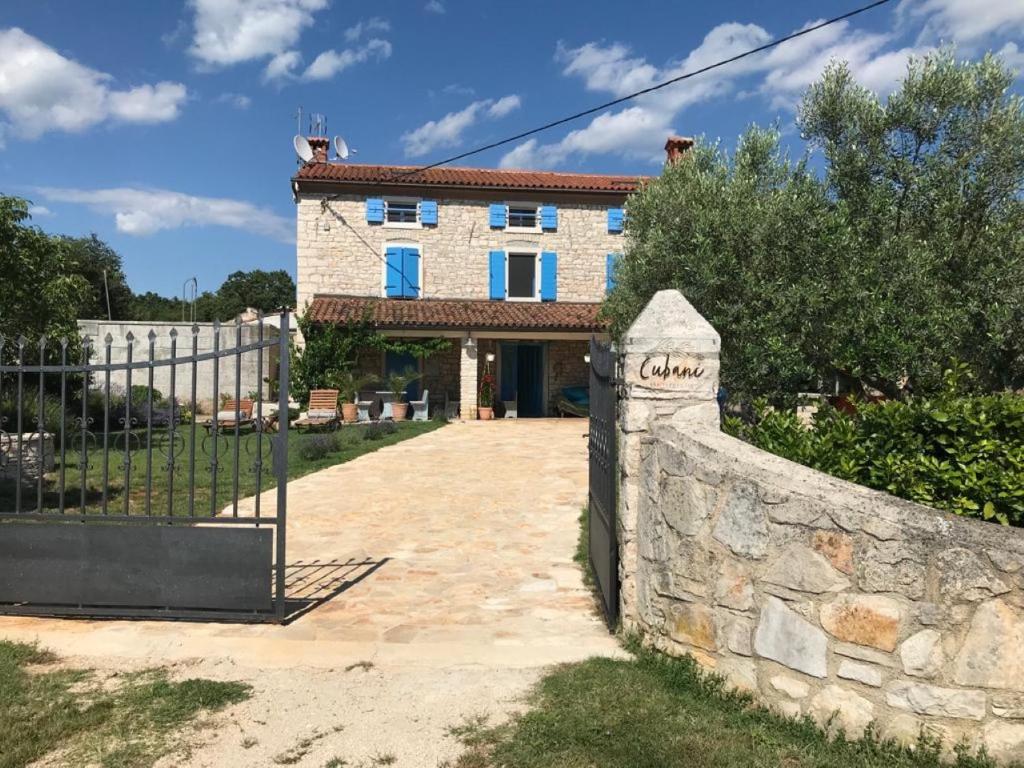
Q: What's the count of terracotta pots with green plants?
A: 3